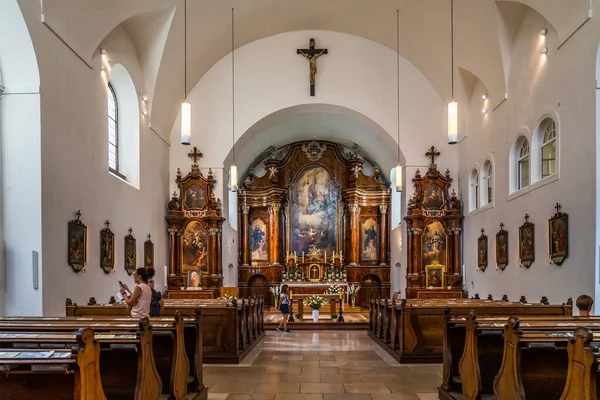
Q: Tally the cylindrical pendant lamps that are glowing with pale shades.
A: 4